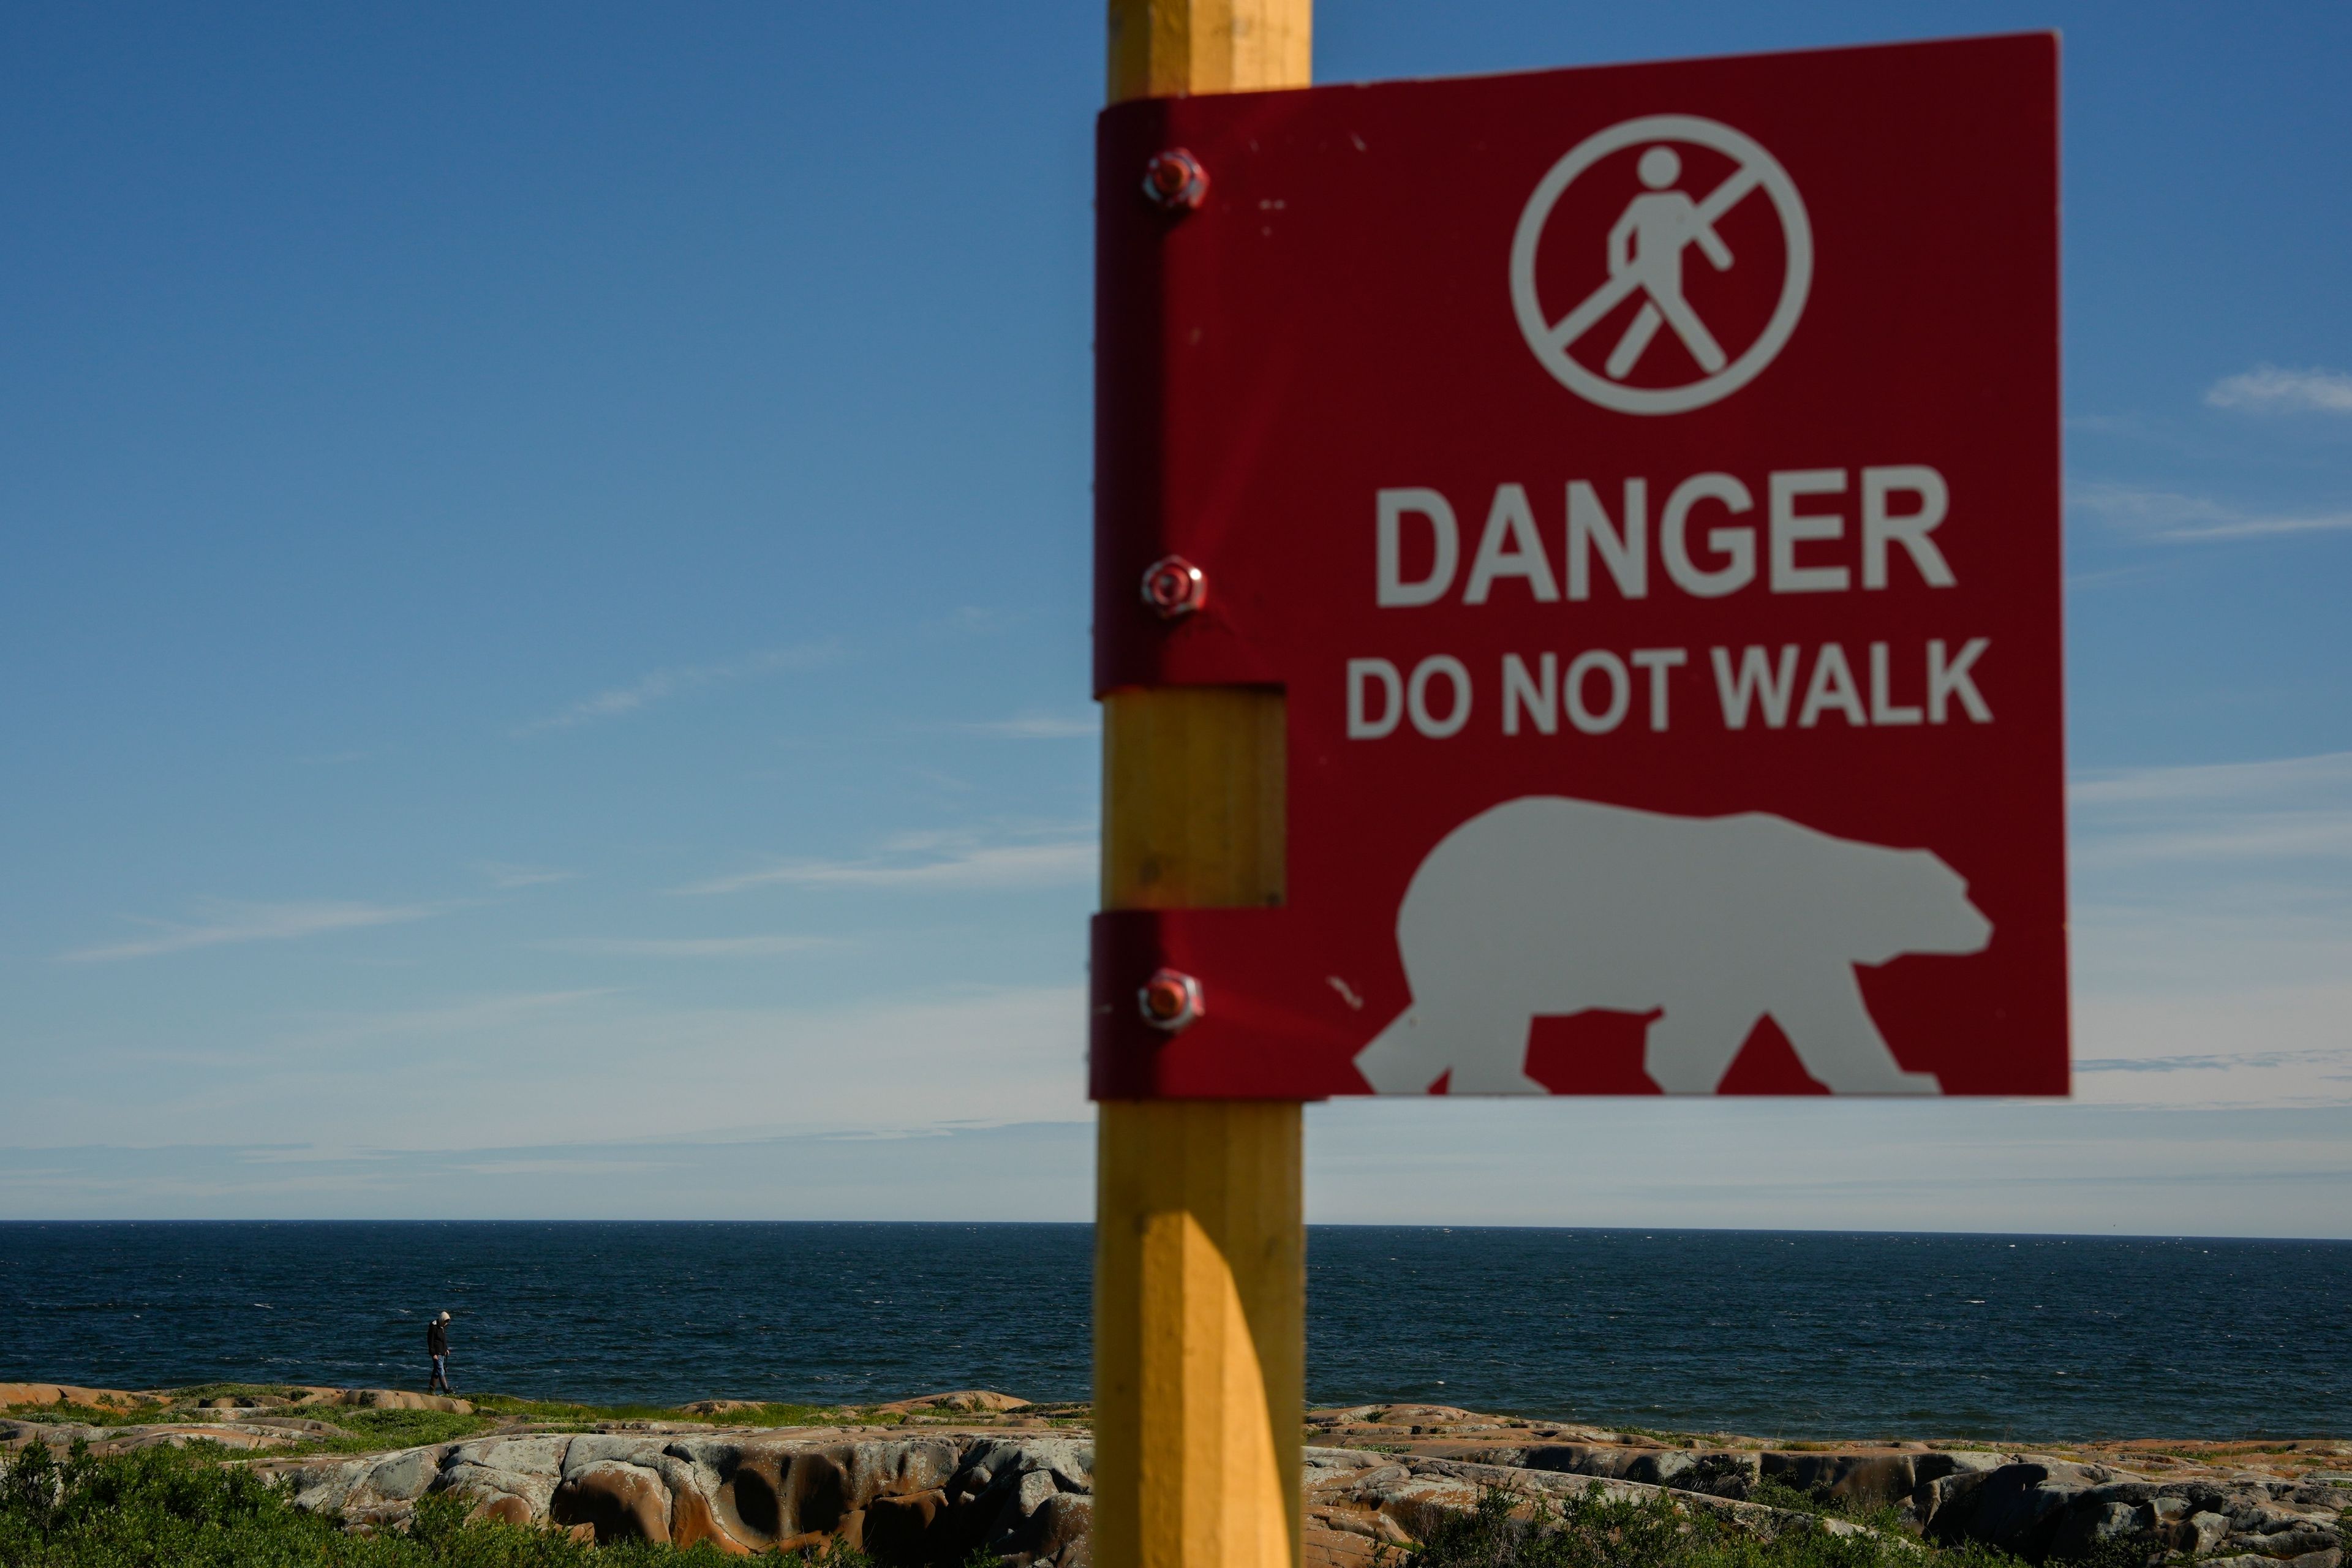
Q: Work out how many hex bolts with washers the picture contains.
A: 3